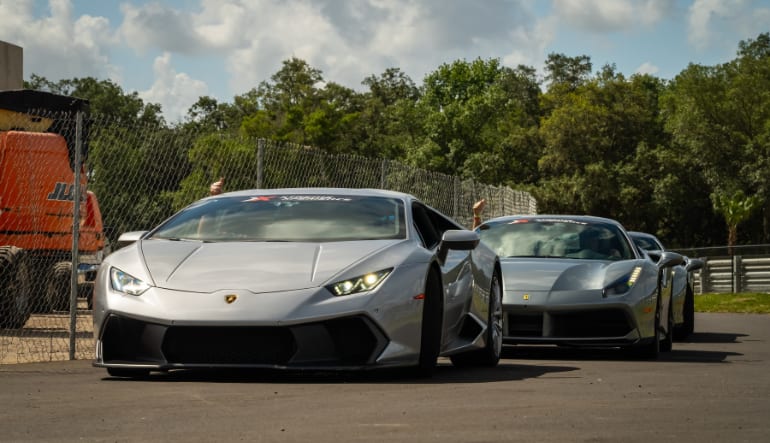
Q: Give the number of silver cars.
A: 3